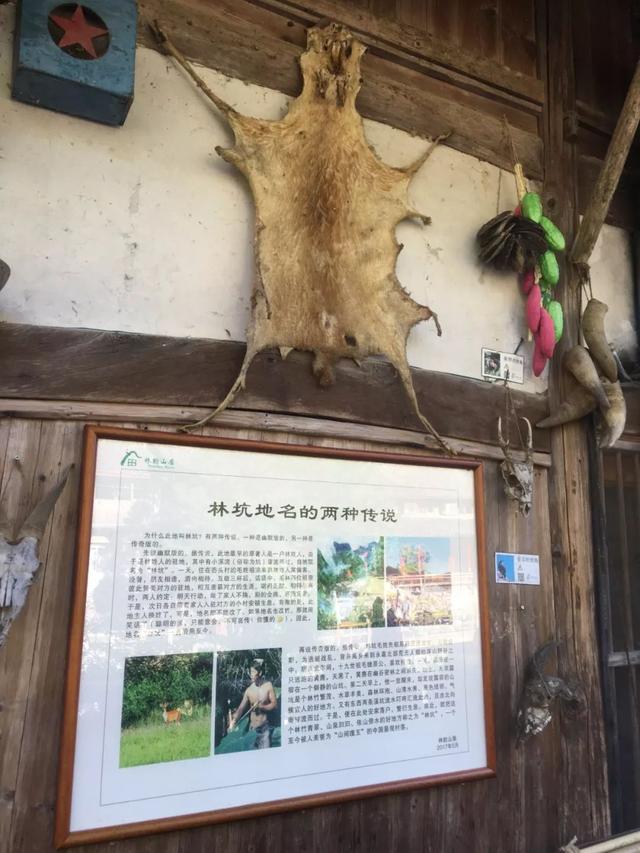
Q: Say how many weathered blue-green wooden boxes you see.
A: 1